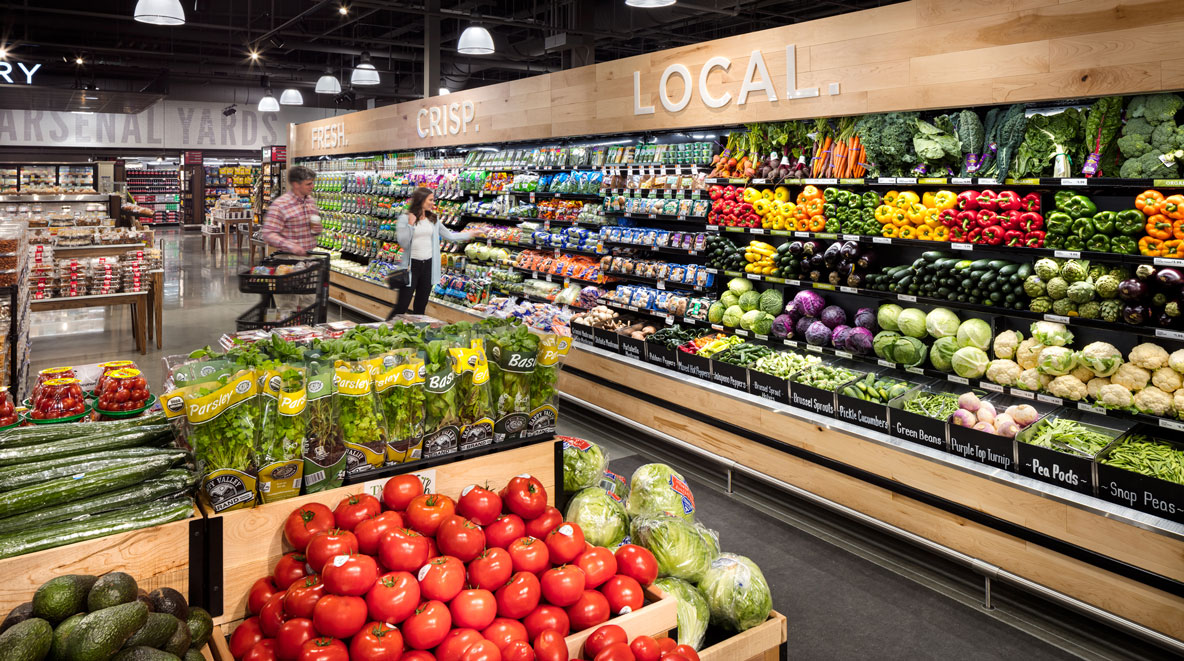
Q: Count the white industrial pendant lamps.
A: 7